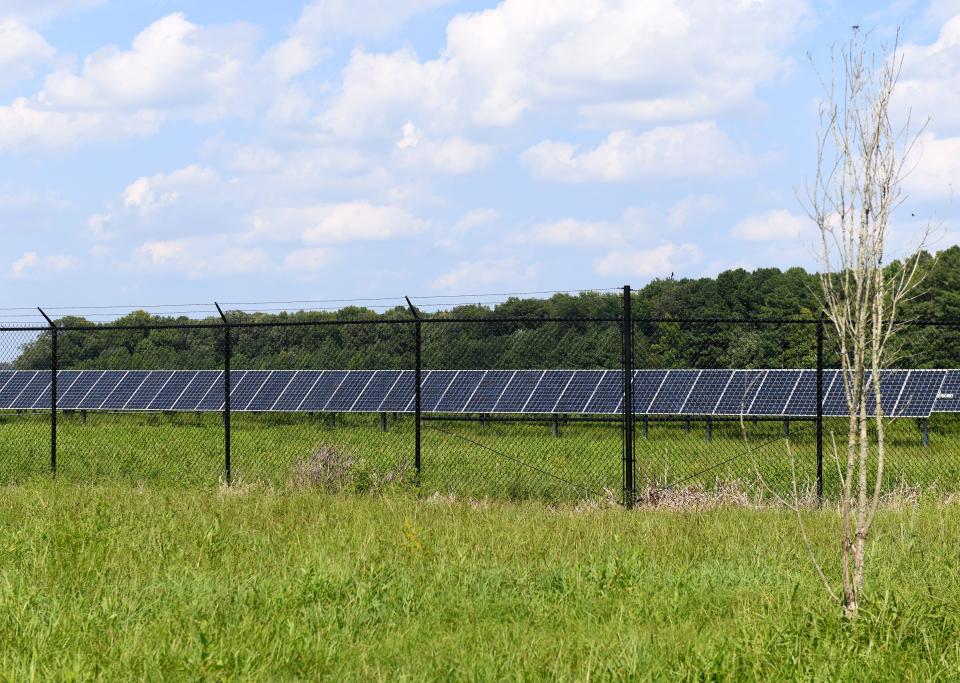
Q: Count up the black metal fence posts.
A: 5